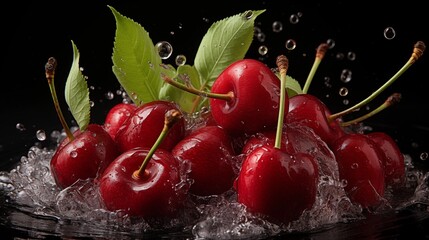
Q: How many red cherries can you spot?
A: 11